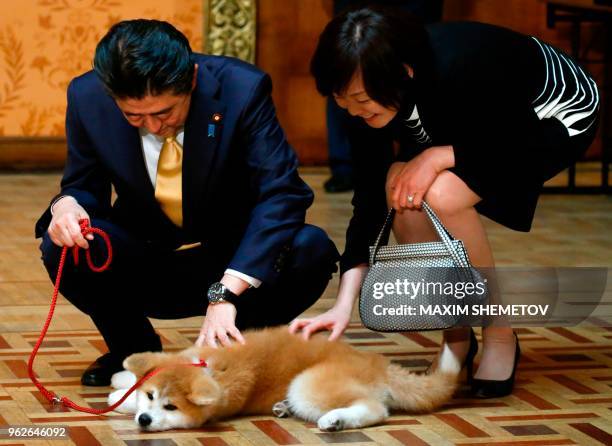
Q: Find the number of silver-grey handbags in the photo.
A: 1